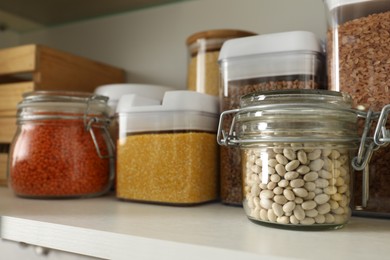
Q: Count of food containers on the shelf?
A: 7